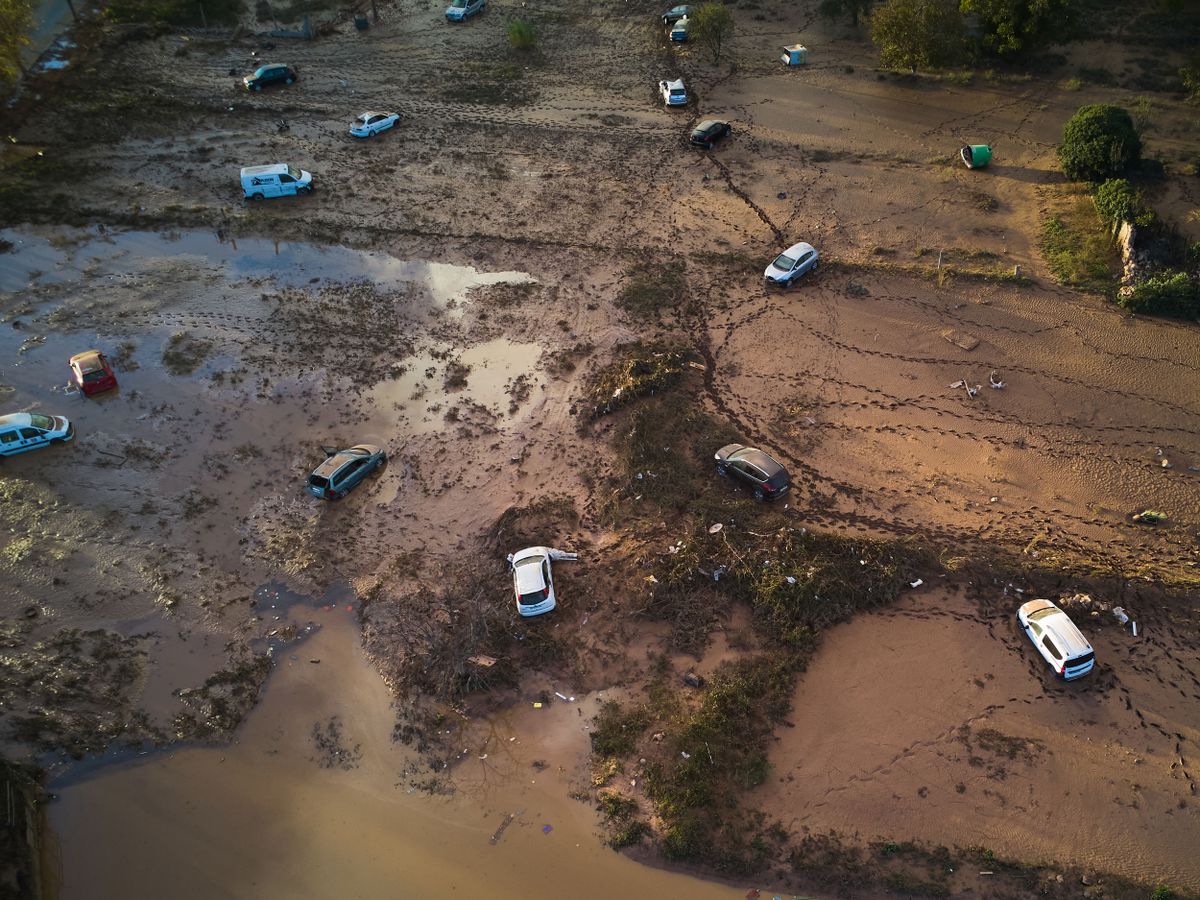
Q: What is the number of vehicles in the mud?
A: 15